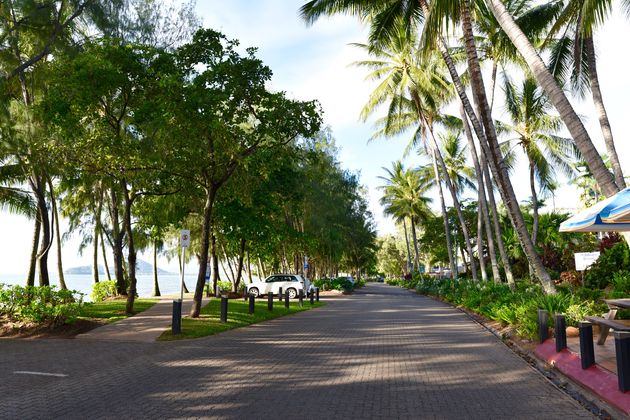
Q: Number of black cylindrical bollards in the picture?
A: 14